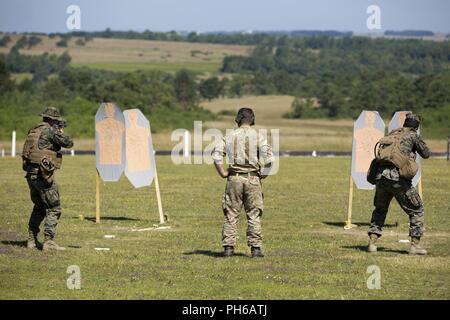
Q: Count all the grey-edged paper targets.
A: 4